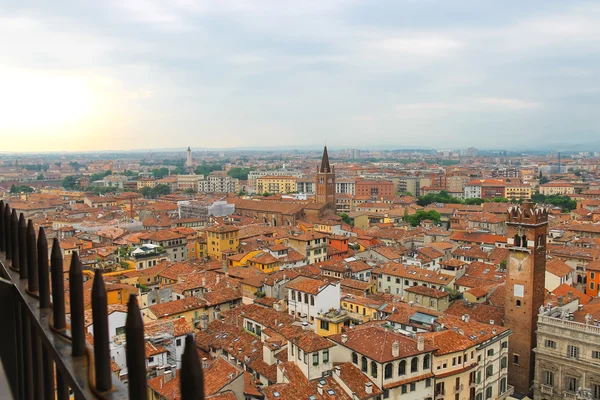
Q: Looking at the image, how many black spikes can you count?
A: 11